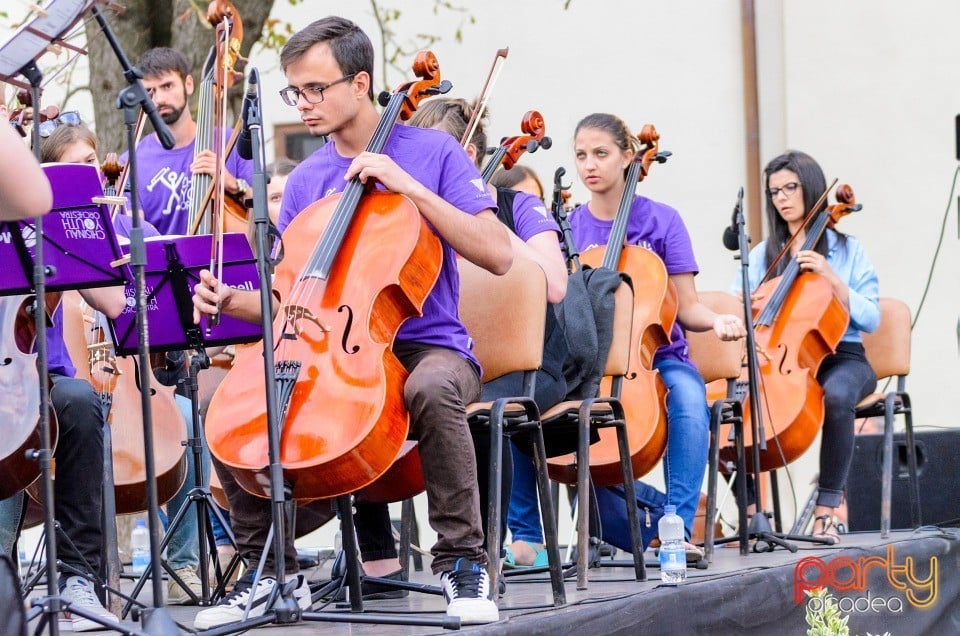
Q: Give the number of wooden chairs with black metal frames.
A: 4